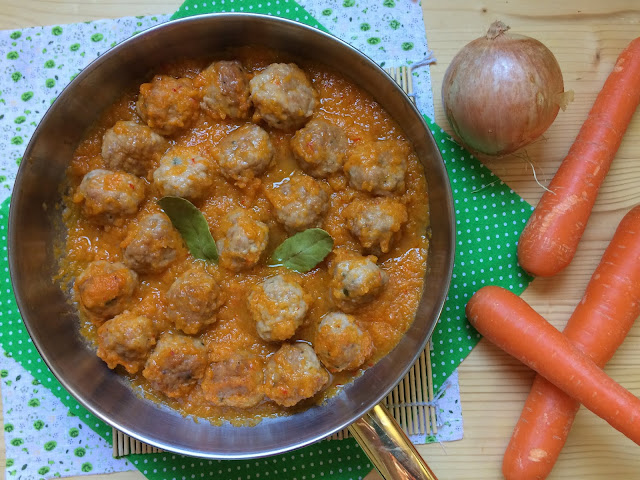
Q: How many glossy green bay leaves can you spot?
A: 2